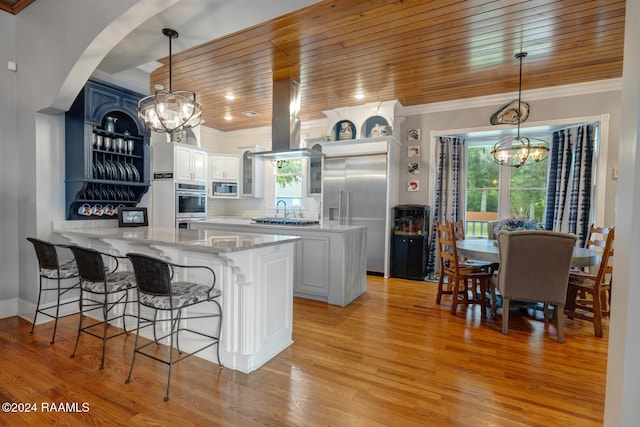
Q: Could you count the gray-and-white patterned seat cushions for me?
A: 3